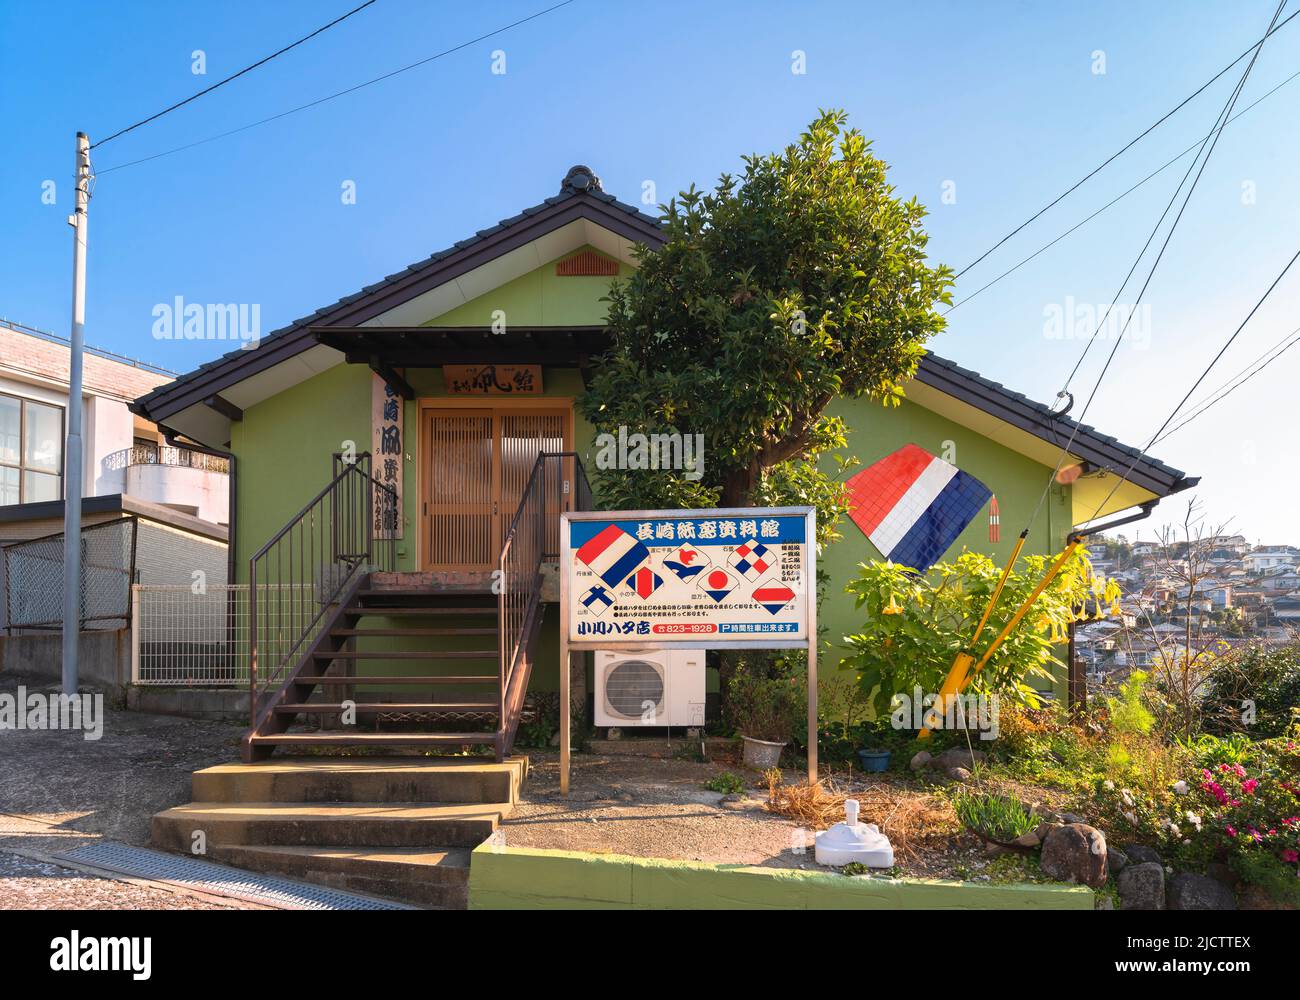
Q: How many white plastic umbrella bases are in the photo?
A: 1